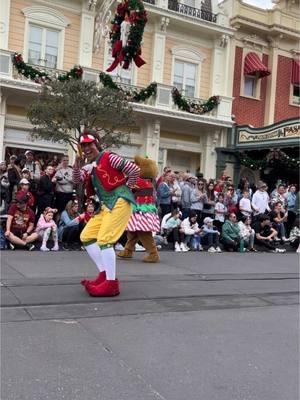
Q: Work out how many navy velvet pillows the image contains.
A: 0